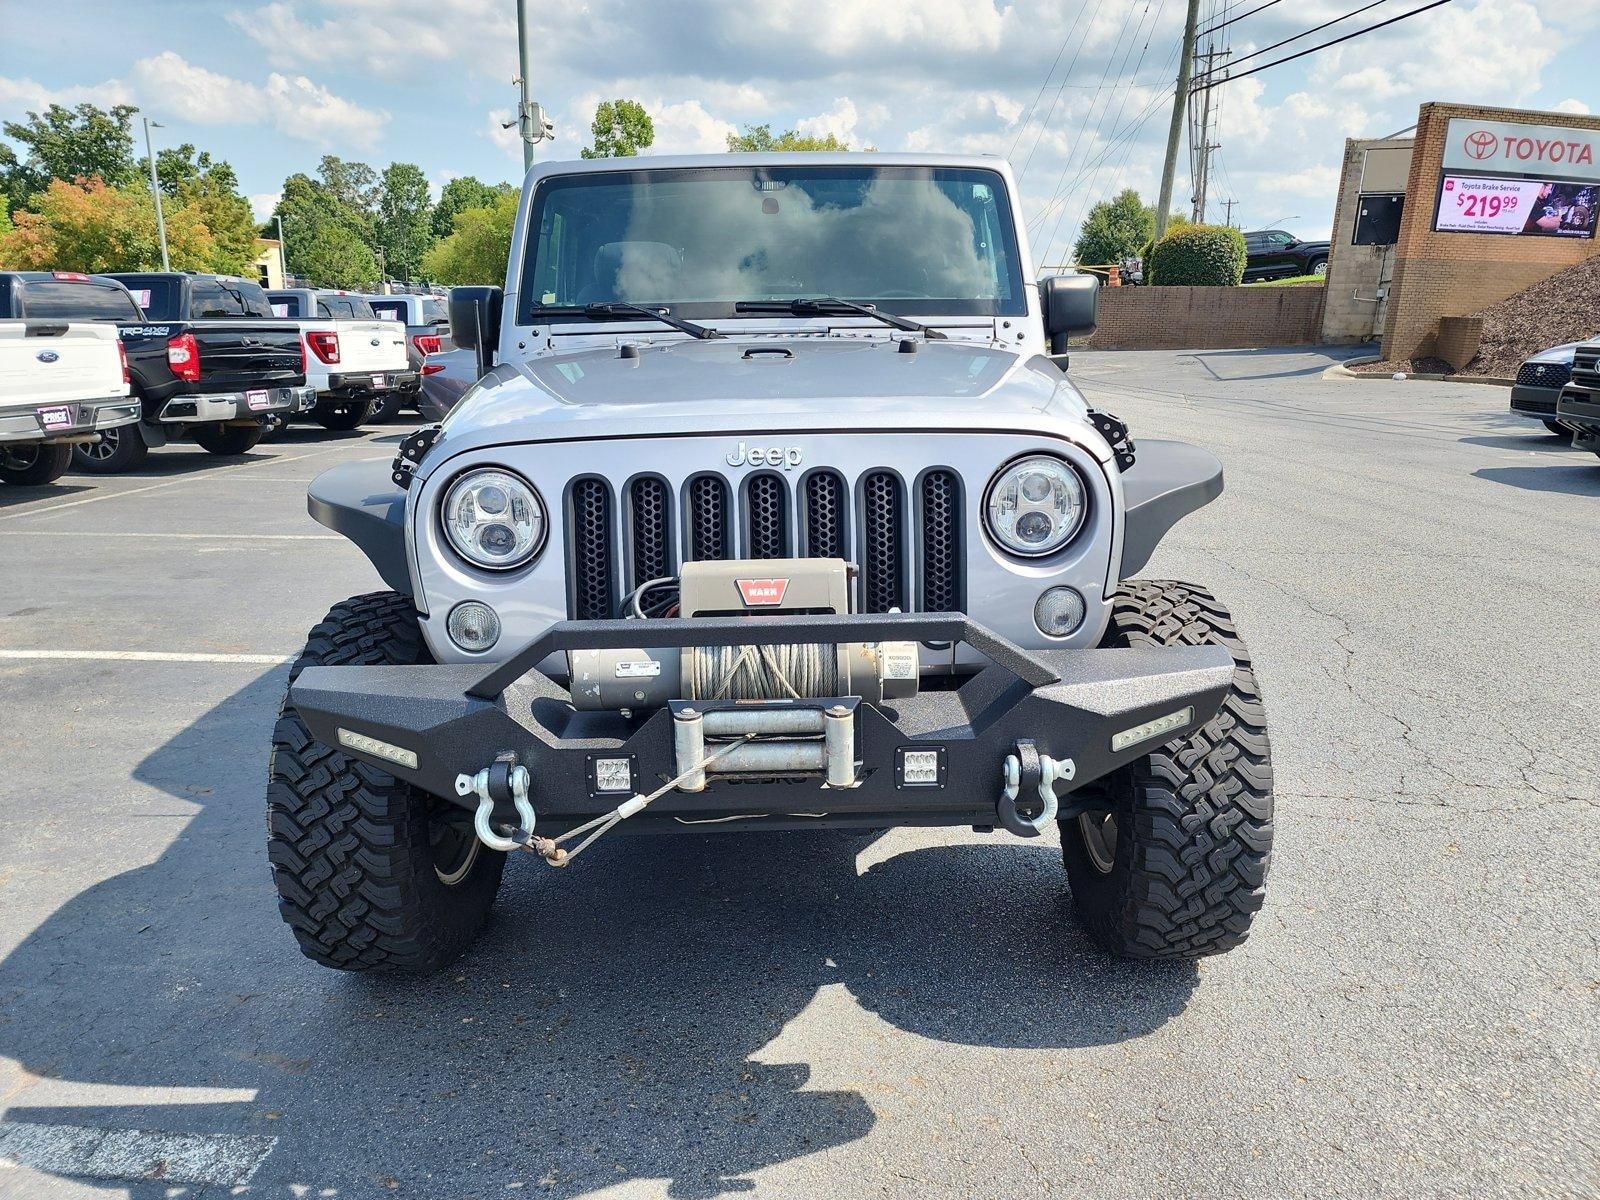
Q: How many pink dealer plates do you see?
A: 3